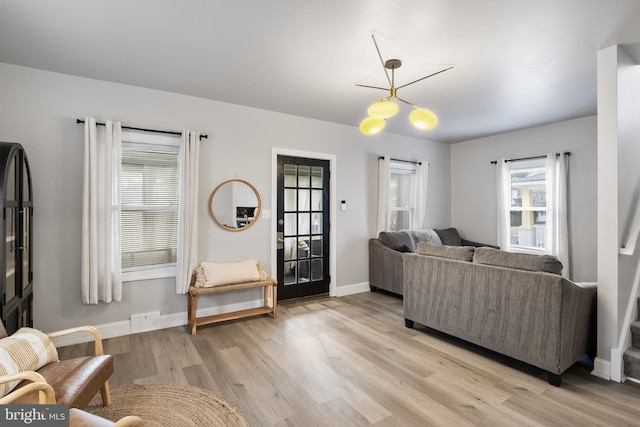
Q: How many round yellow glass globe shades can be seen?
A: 3